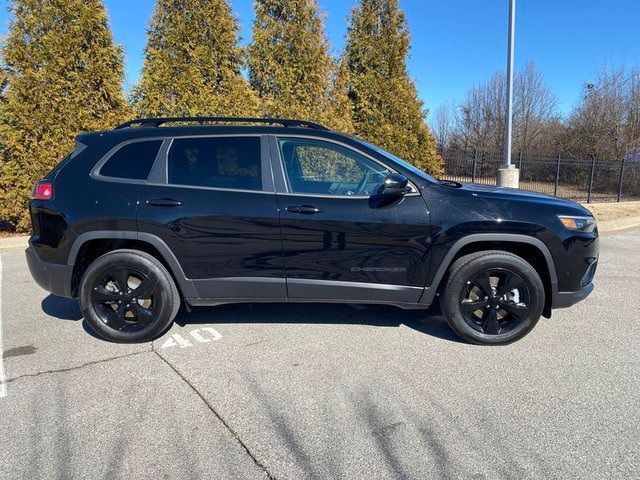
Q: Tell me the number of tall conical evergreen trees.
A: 4